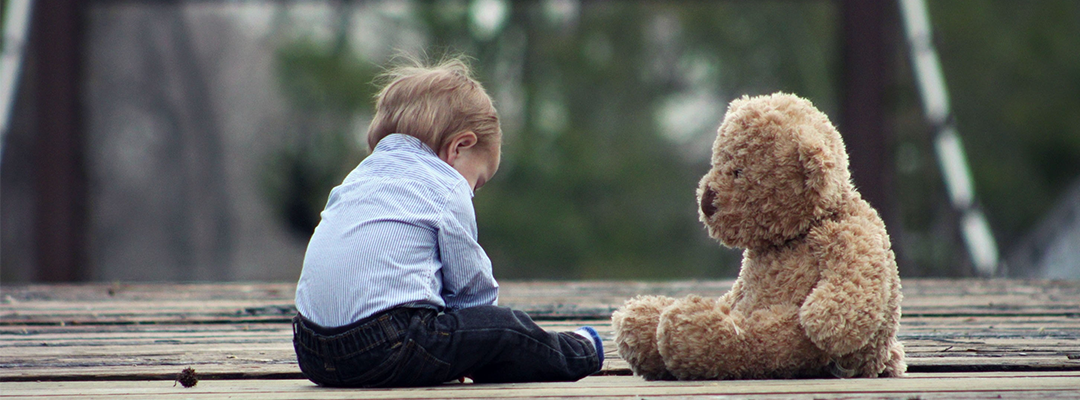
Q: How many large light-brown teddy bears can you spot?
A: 1